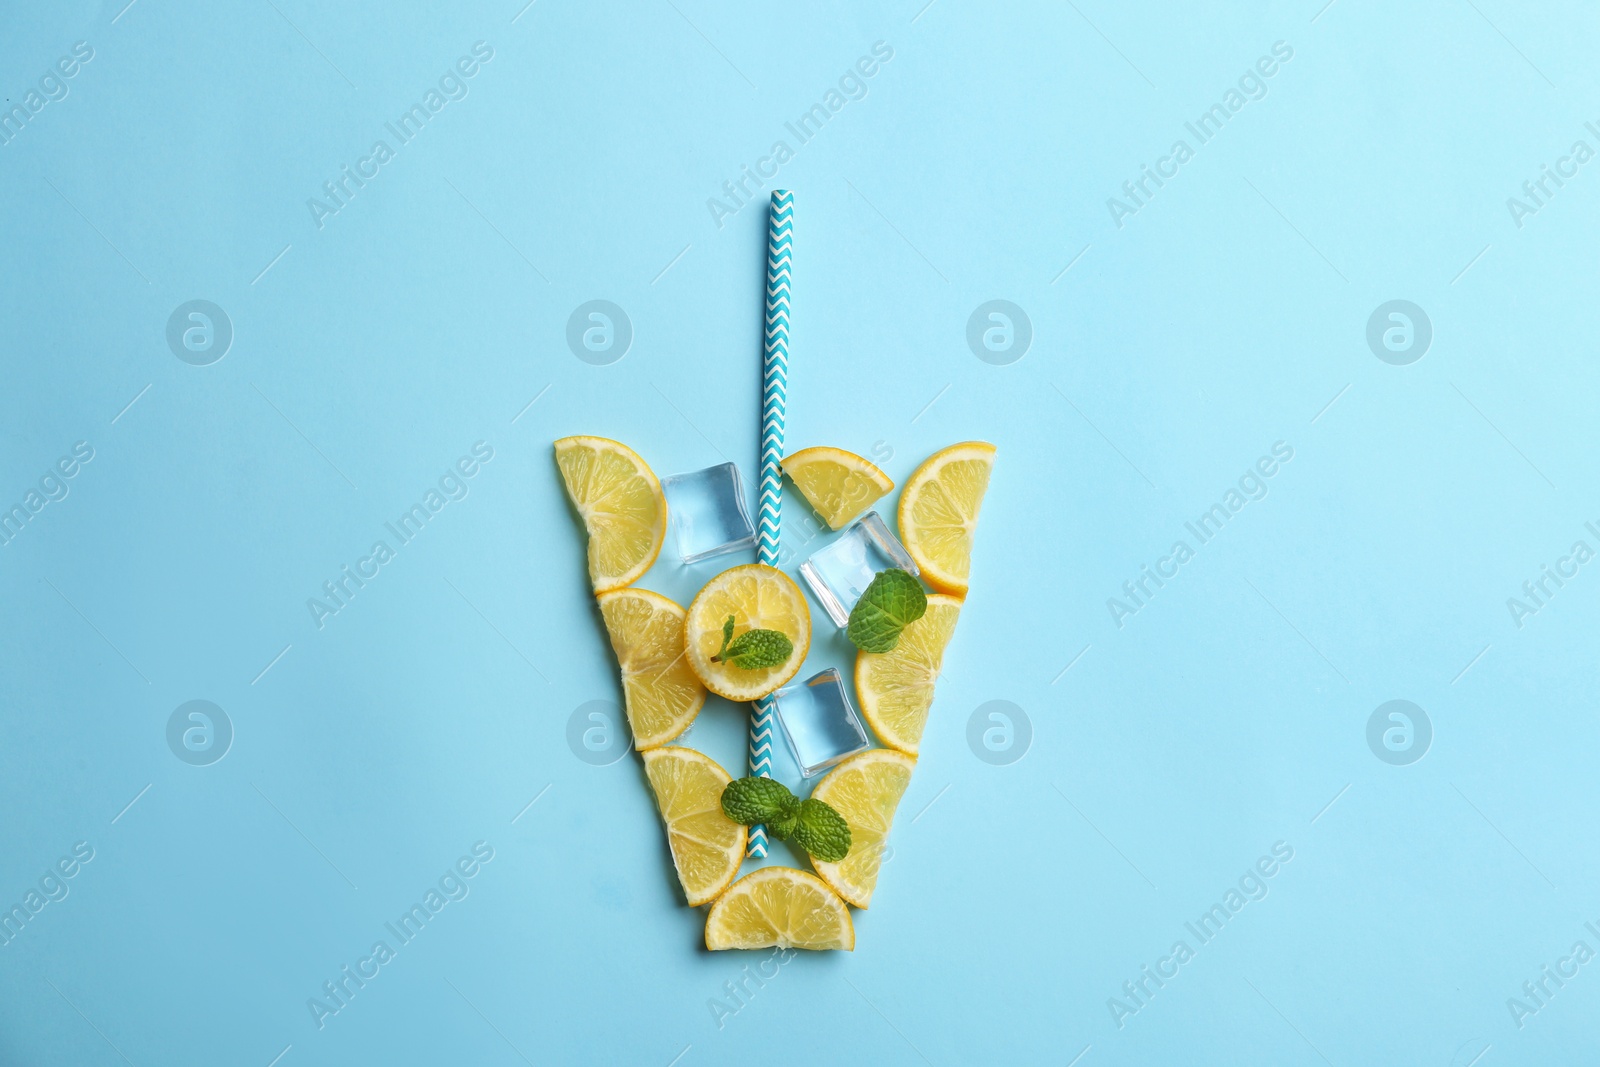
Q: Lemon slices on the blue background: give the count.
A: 9